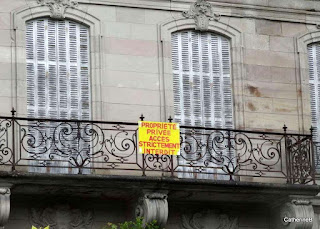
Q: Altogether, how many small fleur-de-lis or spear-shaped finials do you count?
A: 5